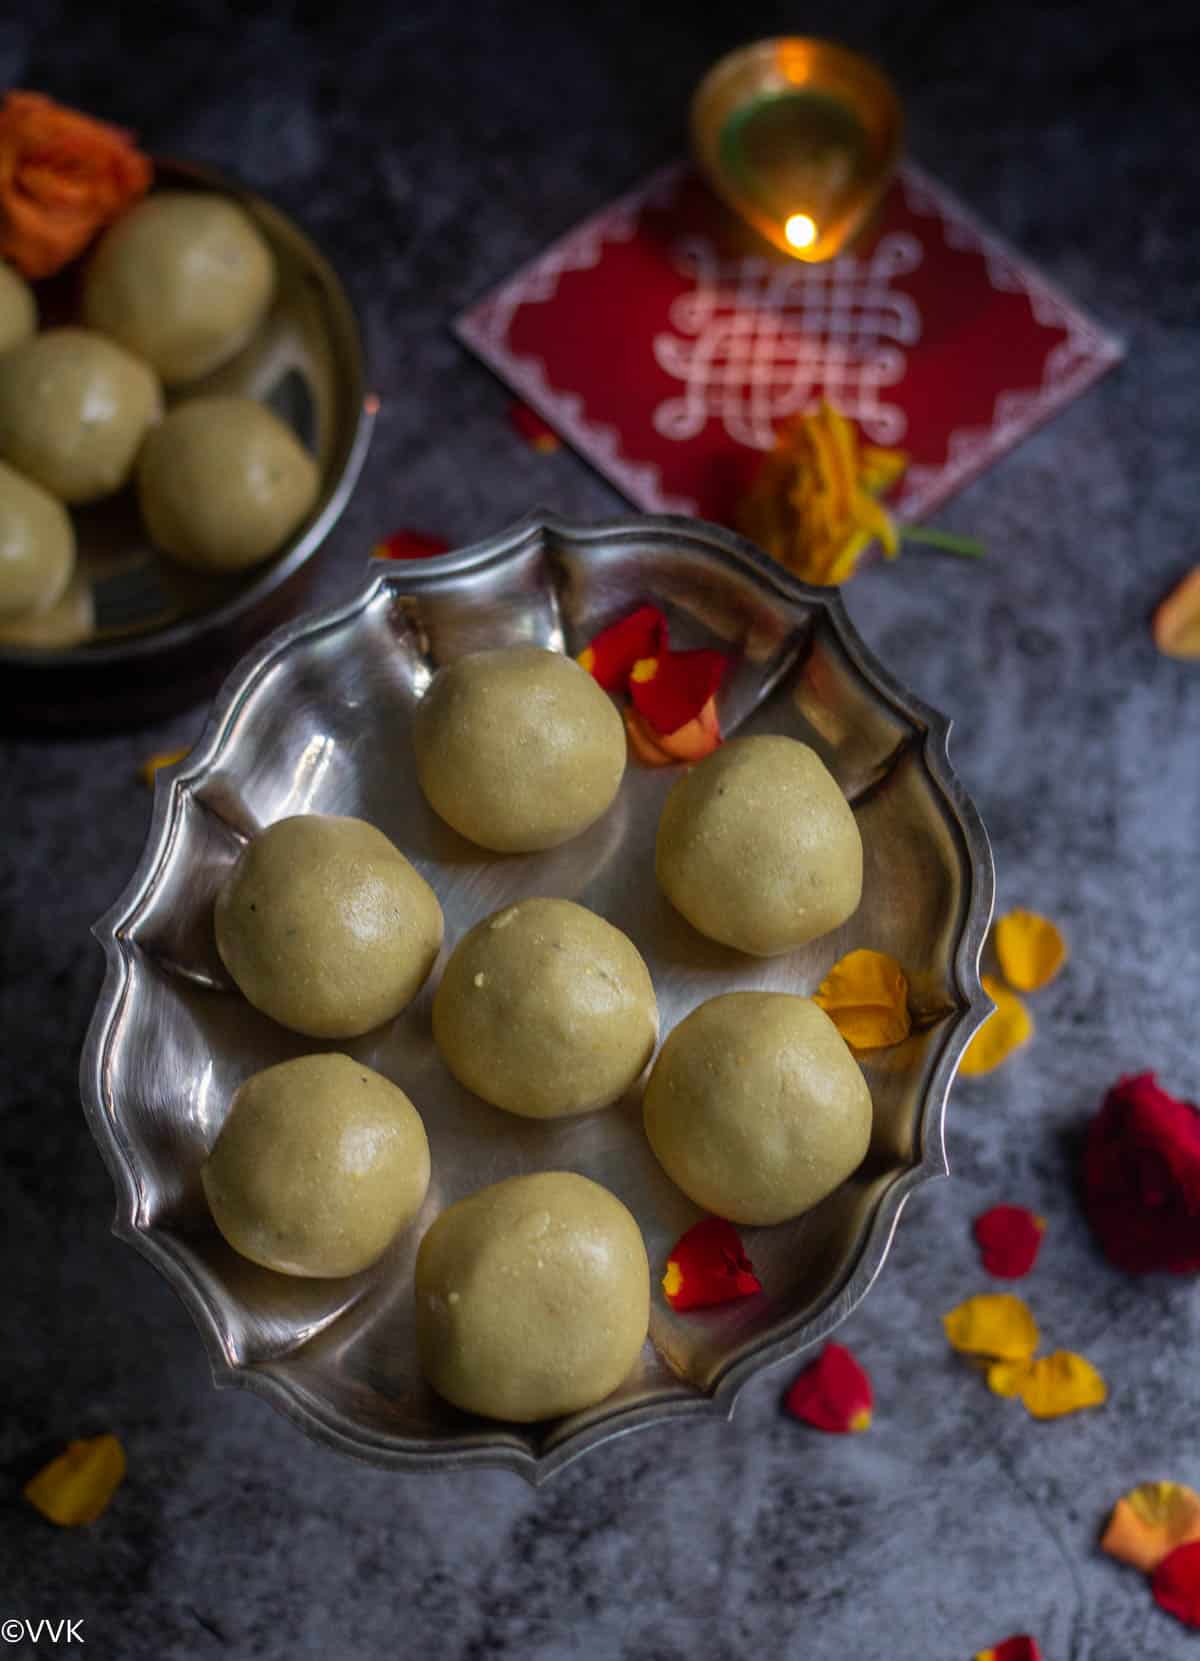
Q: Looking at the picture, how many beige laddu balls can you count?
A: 12